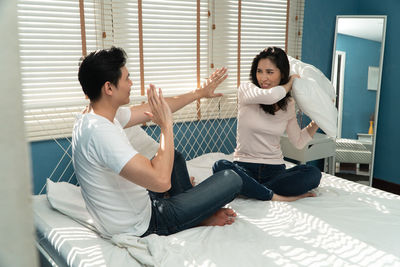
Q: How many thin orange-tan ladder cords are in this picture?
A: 5